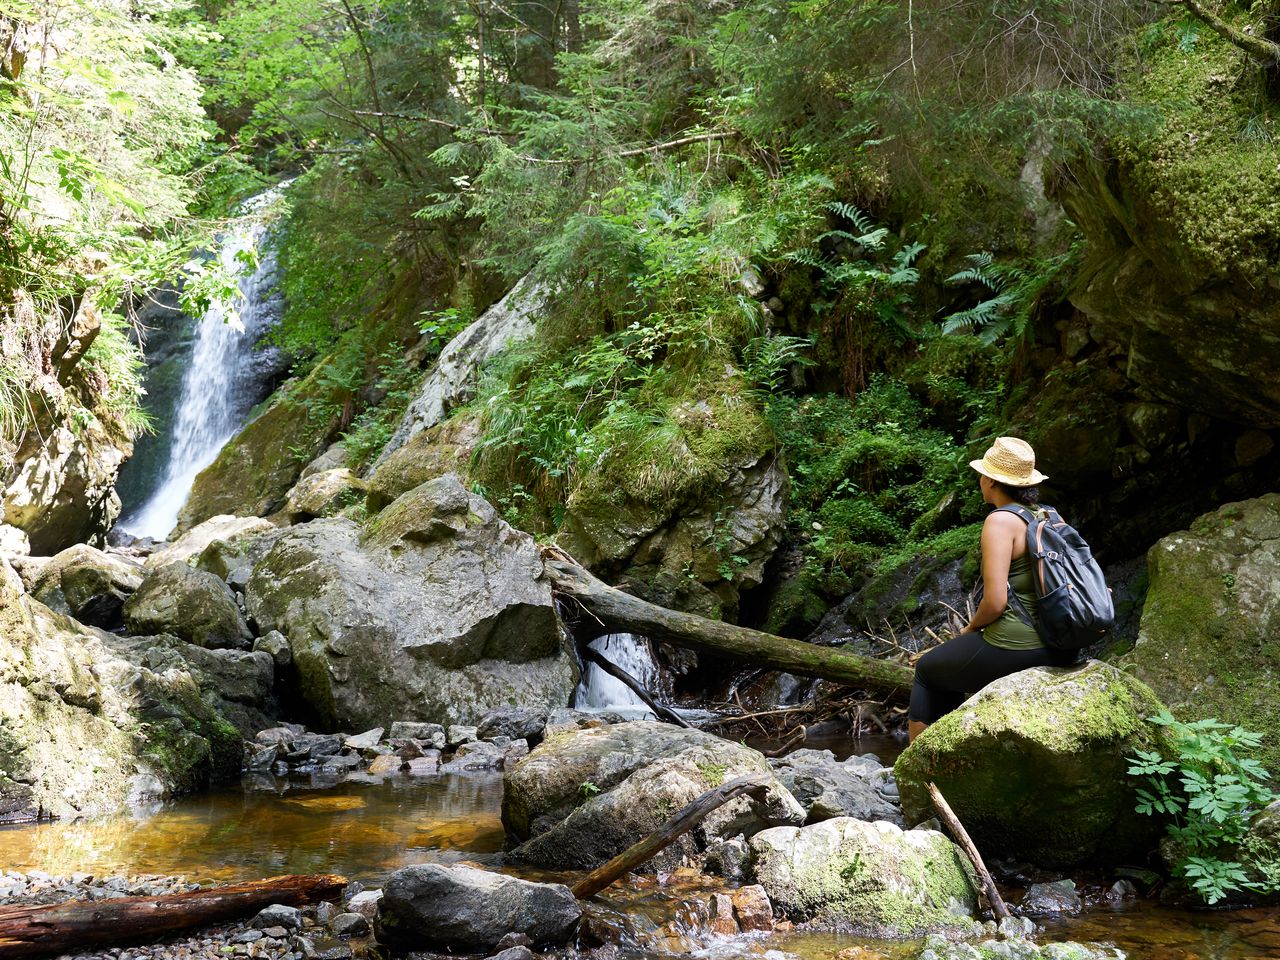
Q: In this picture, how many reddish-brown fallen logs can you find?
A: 1